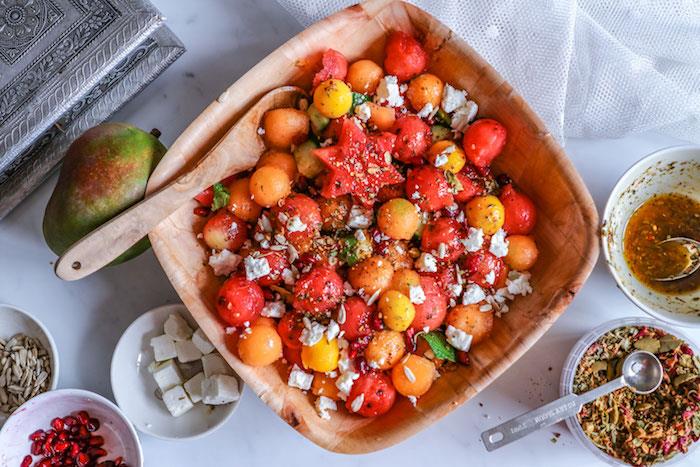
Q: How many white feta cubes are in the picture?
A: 9